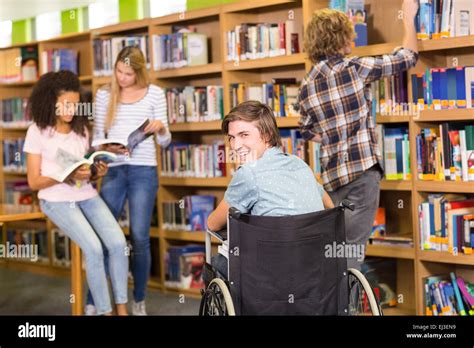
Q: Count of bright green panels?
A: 4